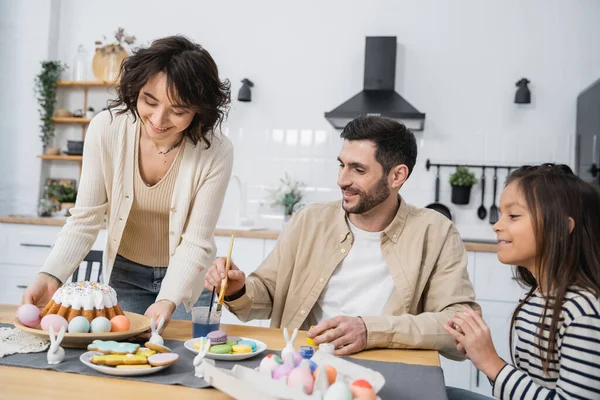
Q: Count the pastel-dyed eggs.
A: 13